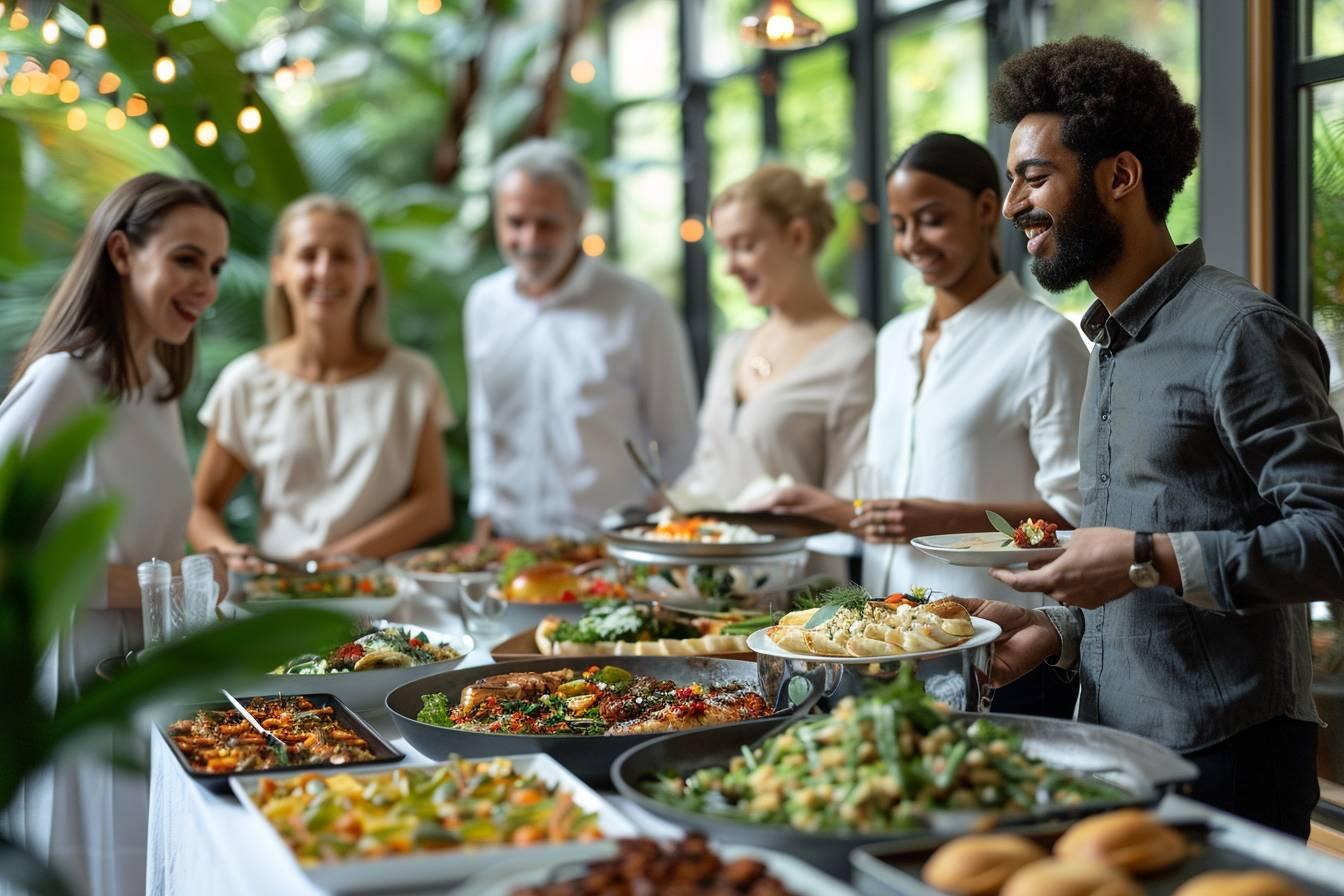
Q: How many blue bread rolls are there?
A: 0